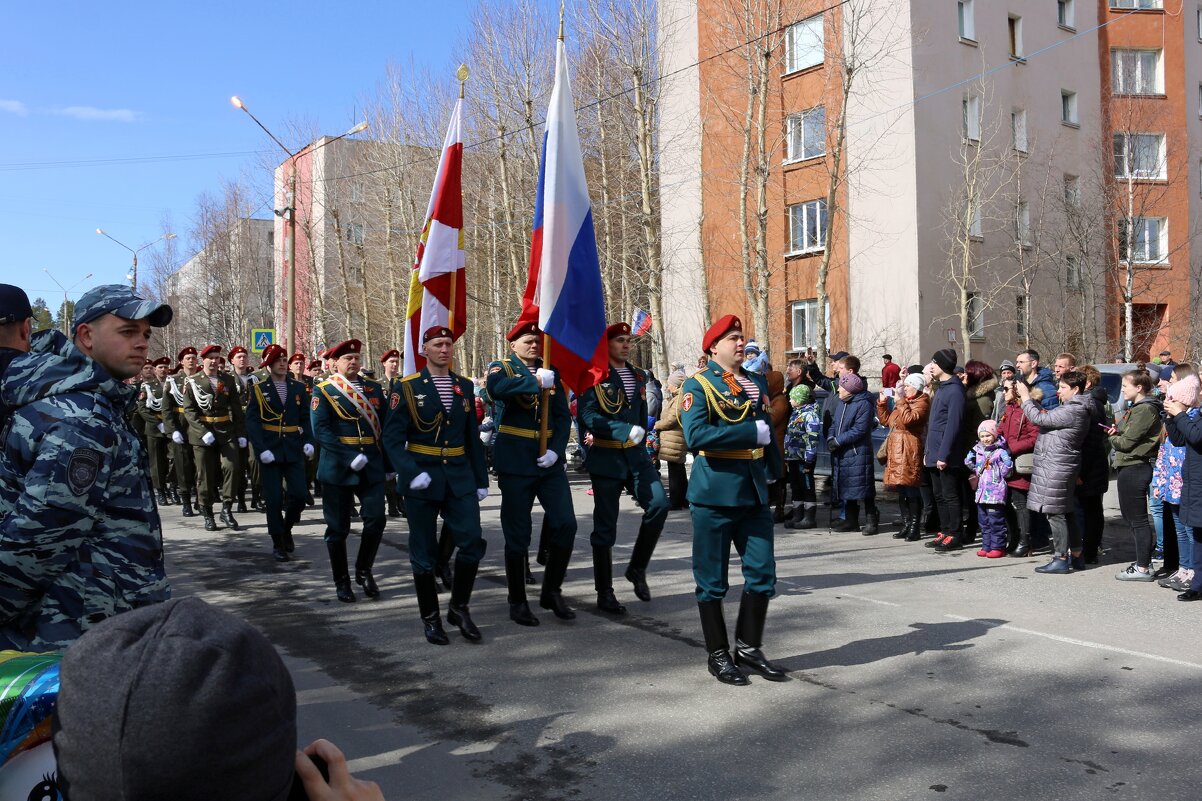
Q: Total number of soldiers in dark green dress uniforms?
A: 6